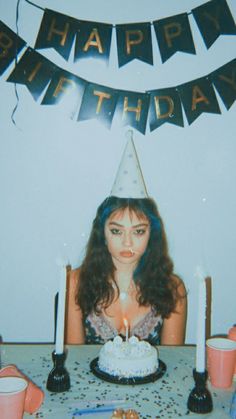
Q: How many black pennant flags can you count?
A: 13